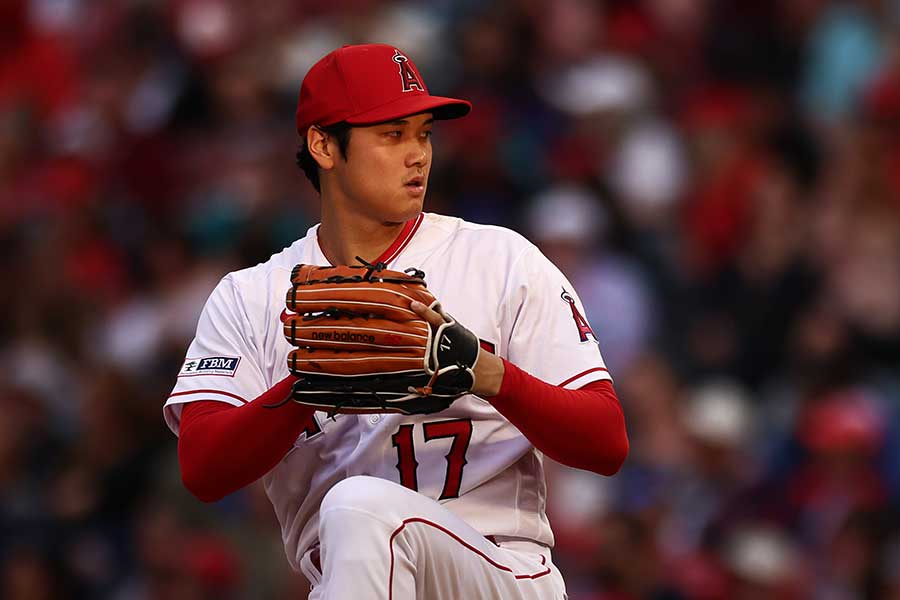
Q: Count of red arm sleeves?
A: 2